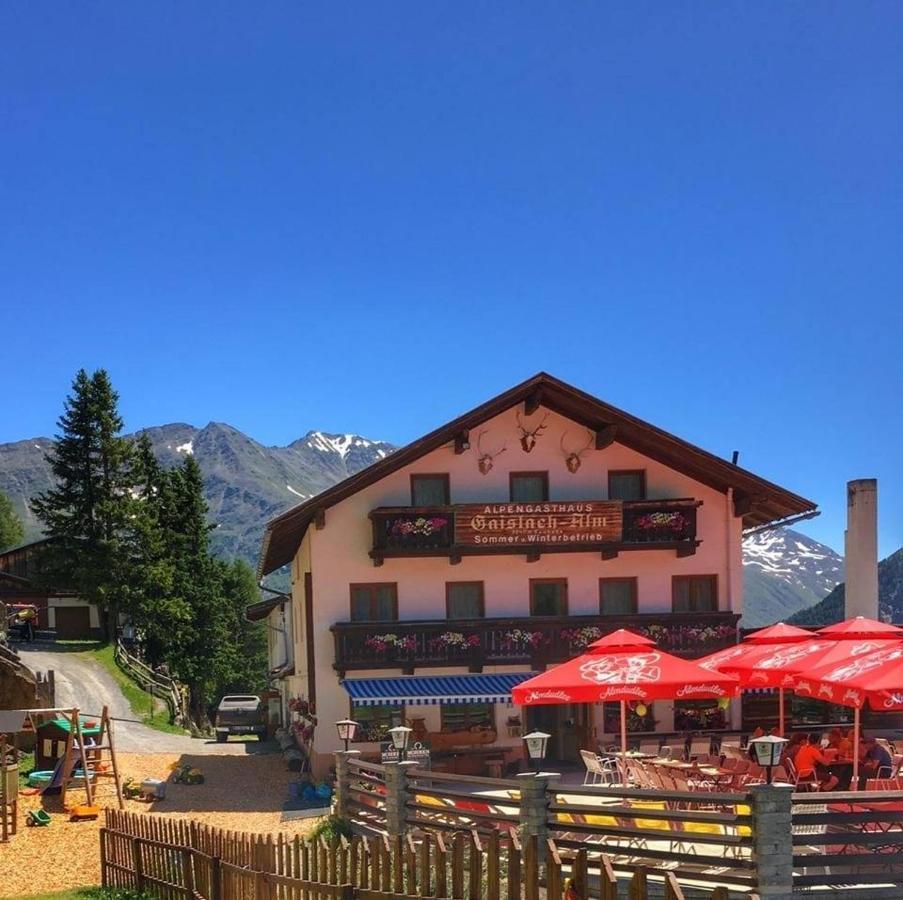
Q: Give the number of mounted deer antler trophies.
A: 3